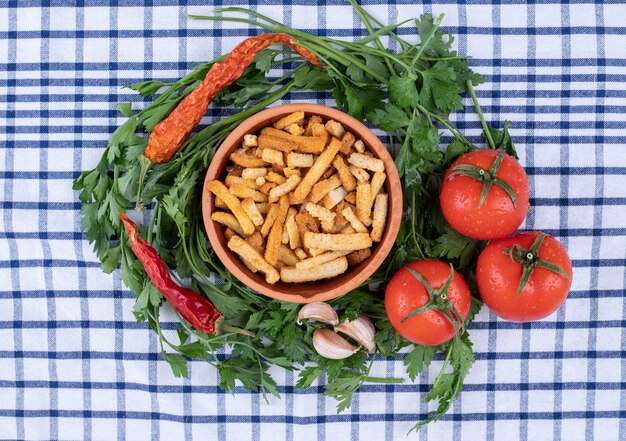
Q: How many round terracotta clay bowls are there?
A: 1